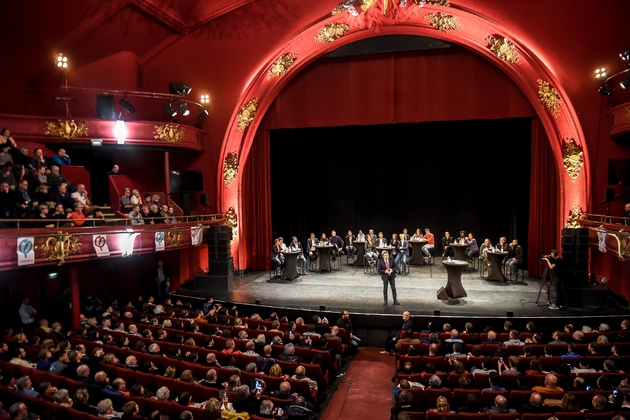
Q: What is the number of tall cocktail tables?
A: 8